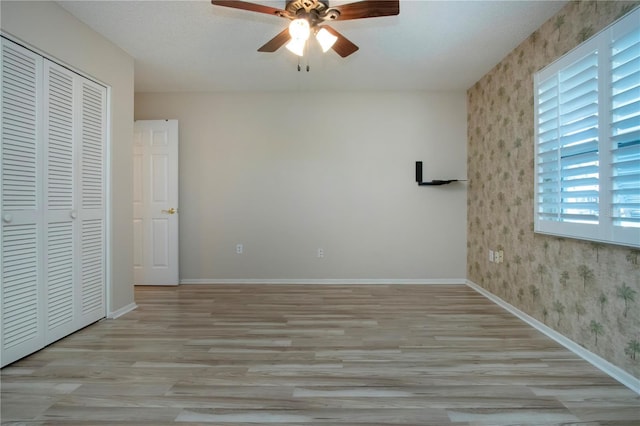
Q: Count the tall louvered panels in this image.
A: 3